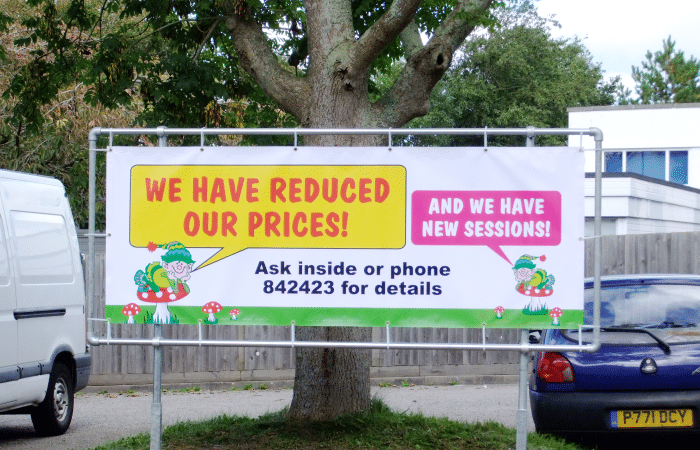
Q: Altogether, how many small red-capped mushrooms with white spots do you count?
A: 5